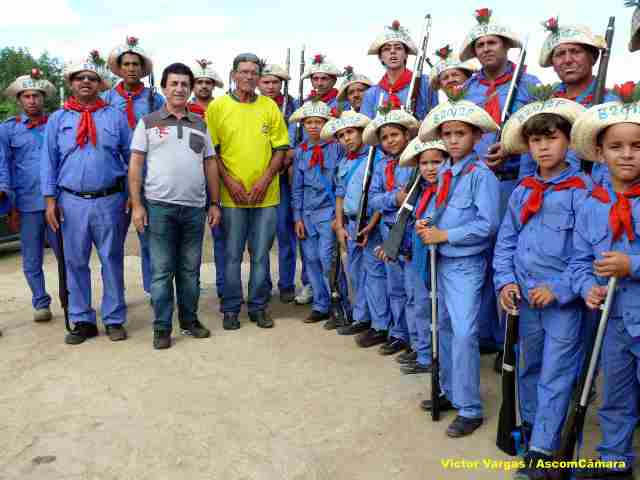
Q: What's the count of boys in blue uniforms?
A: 7